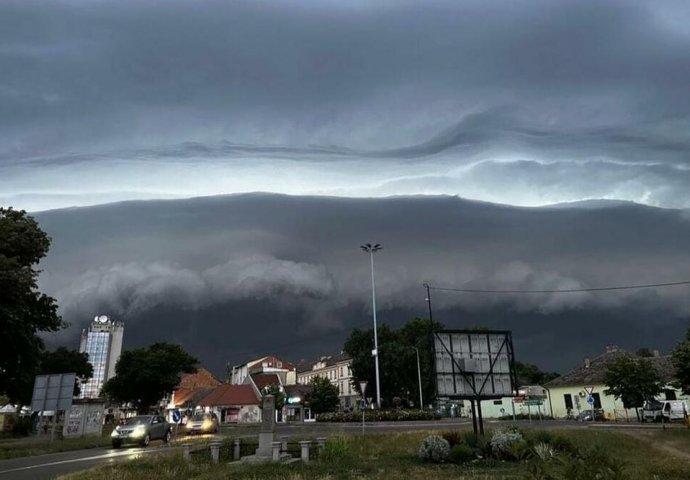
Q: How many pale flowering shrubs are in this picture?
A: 2